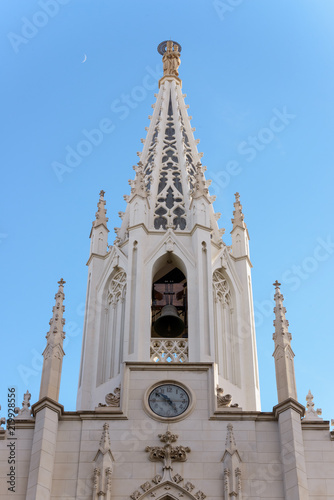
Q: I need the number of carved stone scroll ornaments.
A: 2